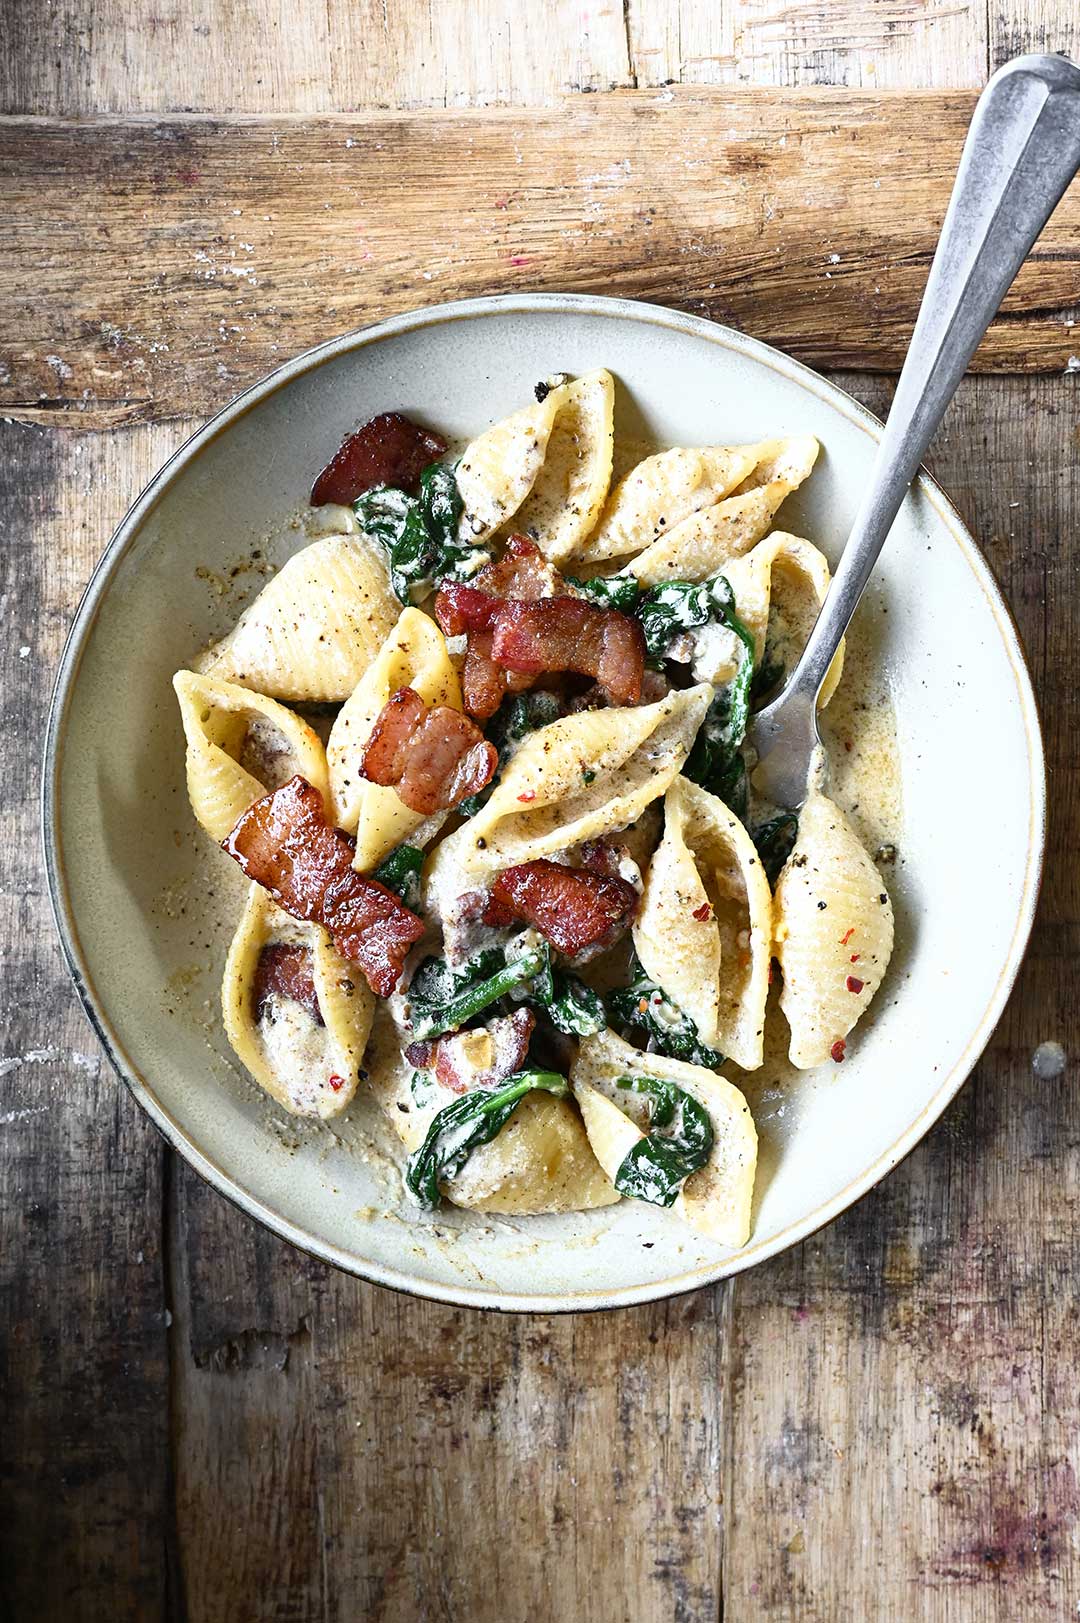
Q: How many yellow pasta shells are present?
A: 12